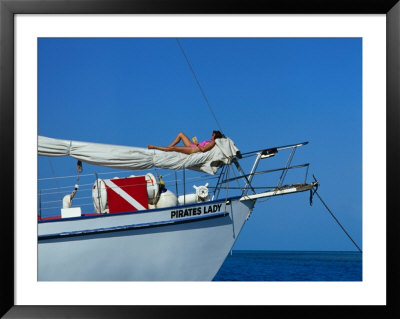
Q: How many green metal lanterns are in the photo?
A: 0